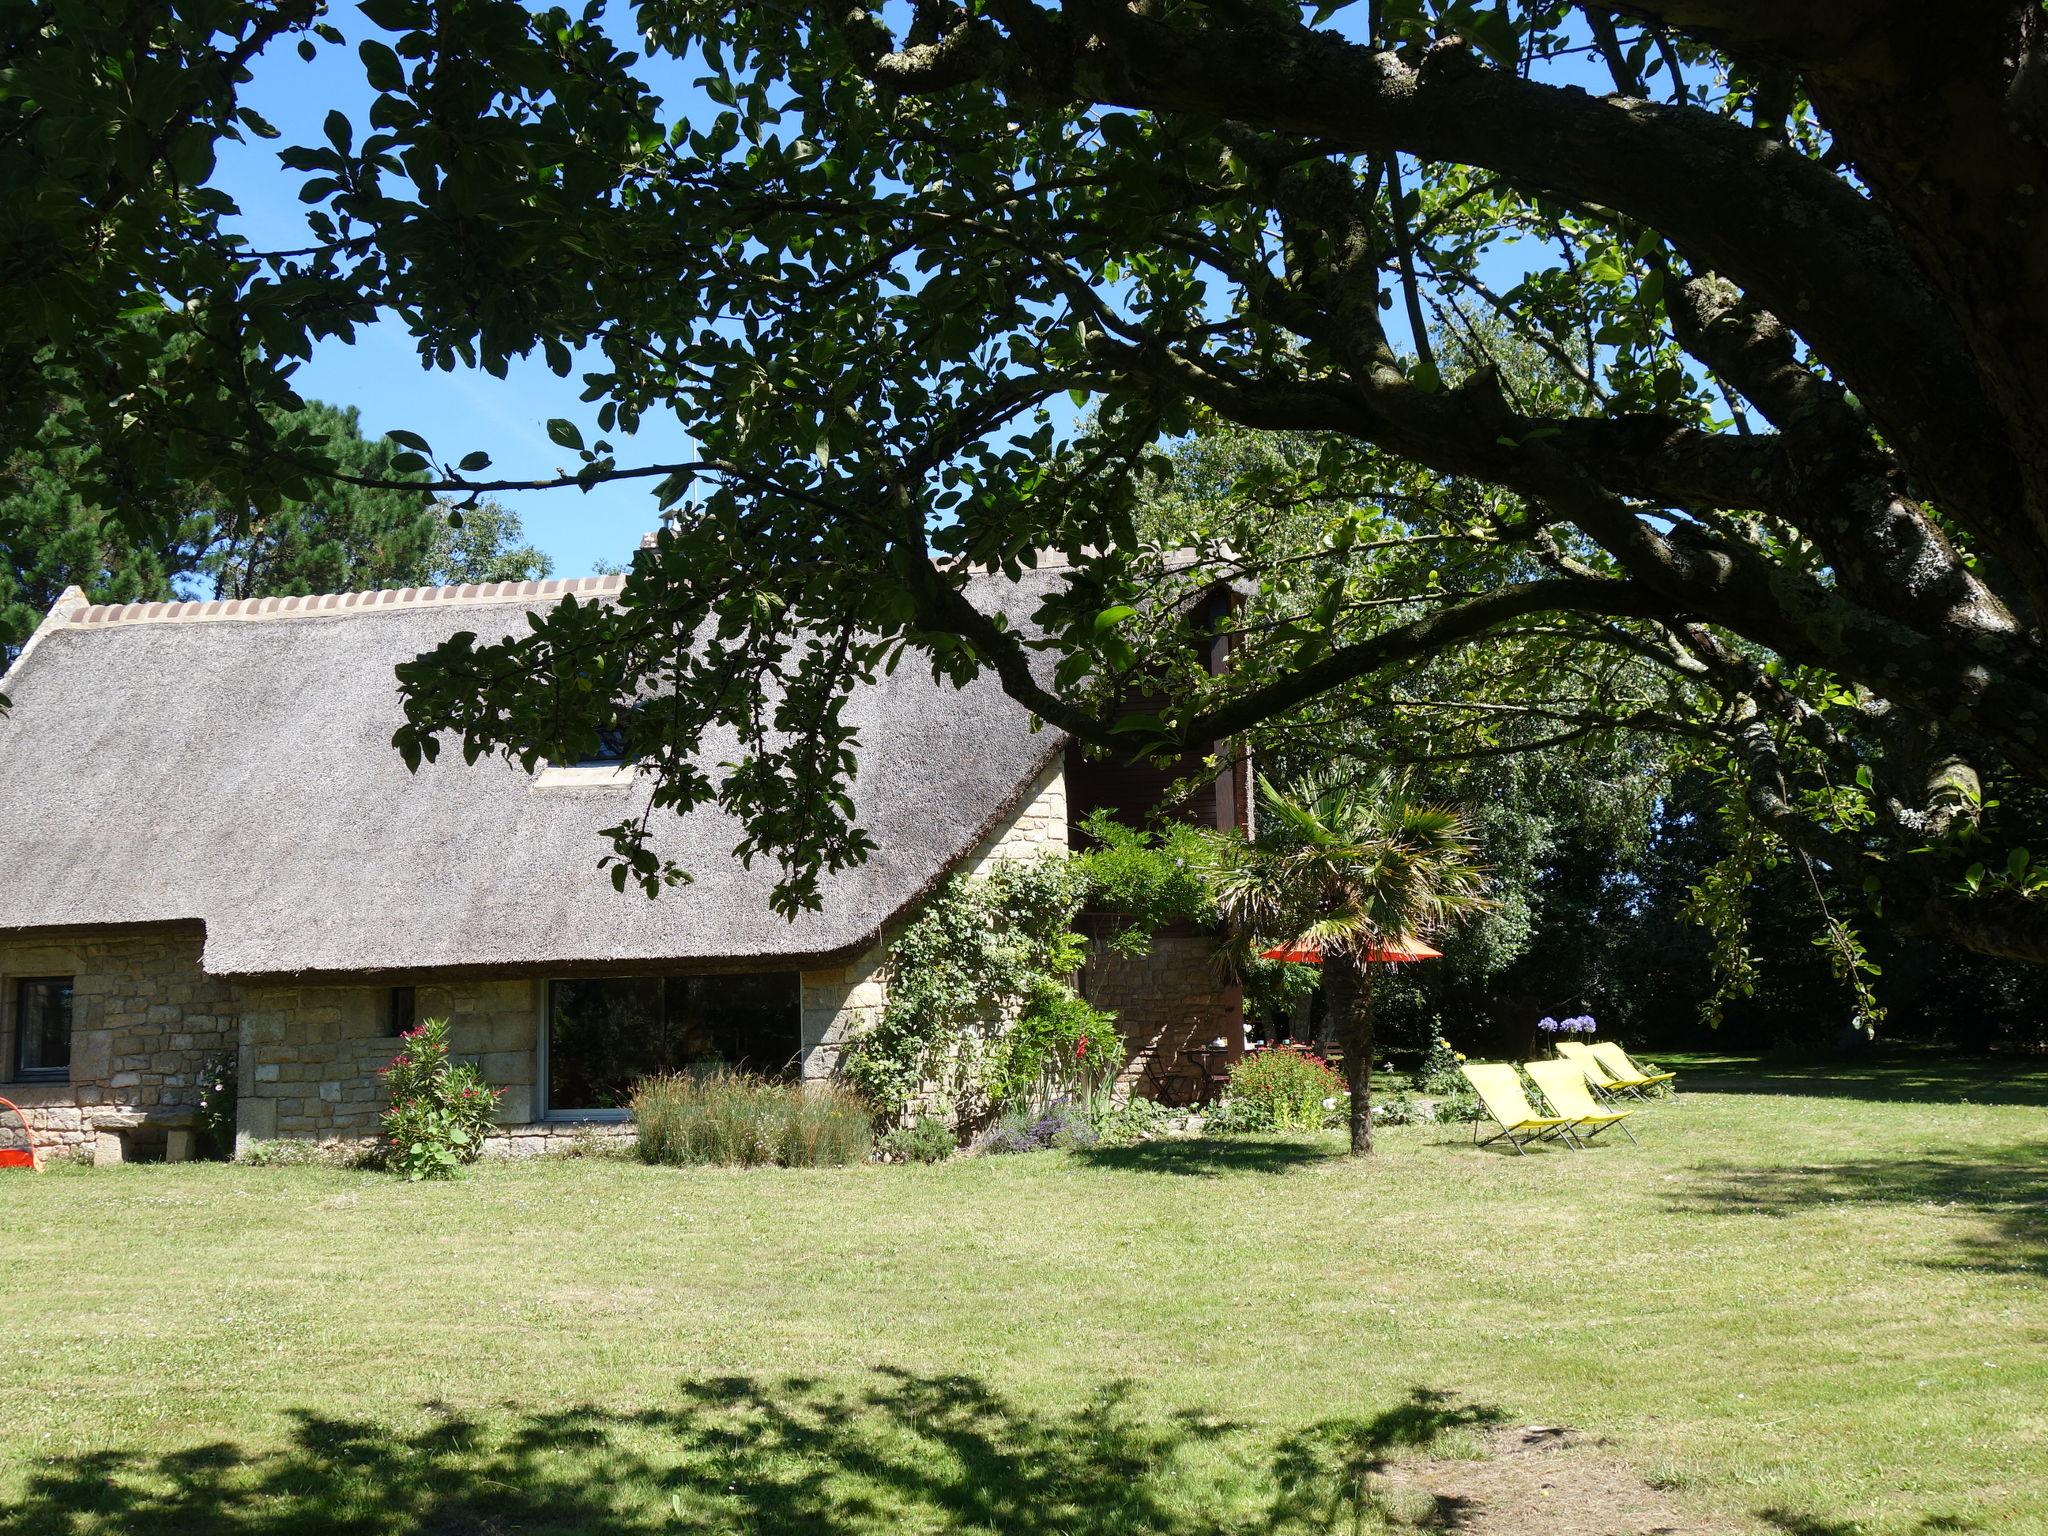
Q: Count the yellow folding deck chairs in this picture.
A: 4